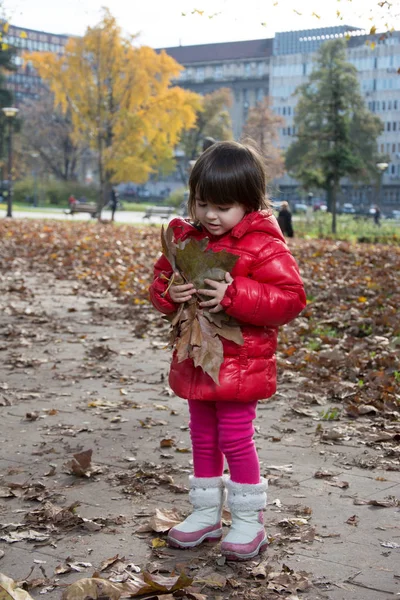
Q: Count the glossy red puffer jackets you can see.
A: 1